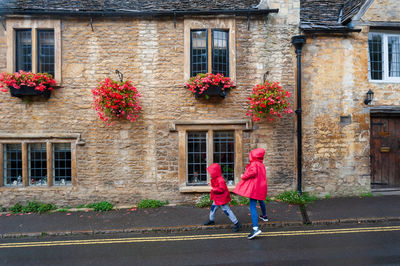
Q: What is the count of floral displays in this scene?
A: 4